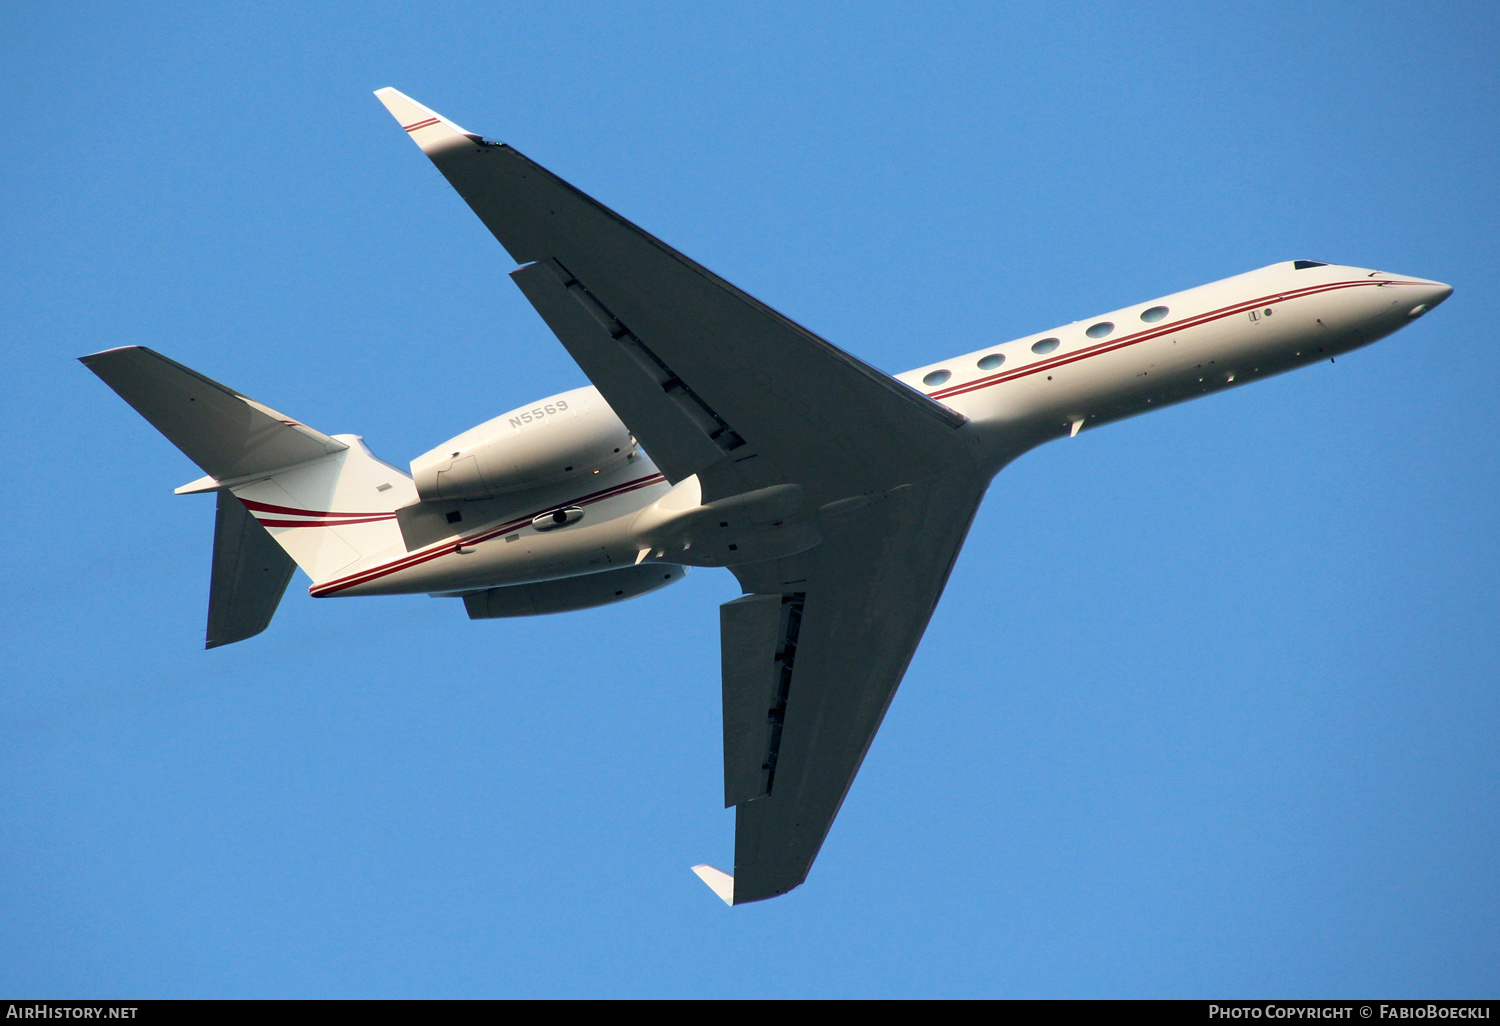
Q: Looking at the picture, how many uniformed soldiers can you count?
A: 0